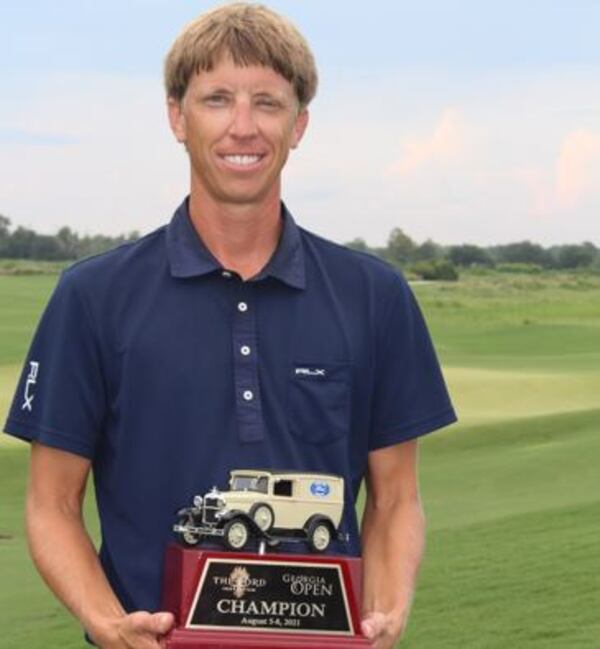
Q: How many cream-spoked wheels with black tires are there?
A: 4